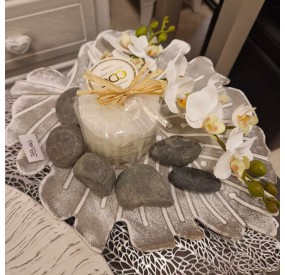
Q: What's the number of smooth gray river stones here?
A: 6